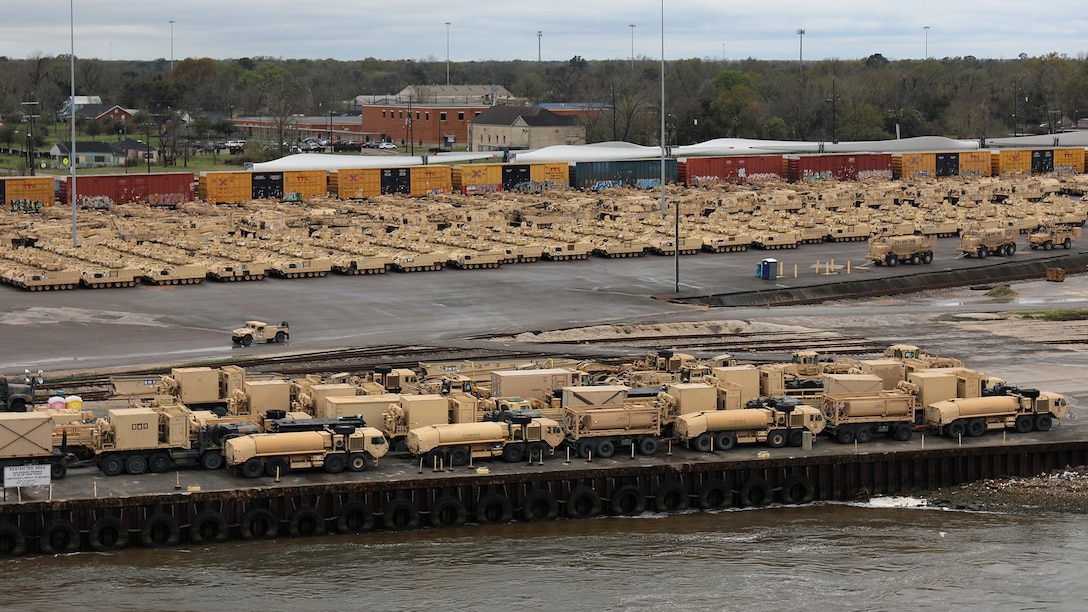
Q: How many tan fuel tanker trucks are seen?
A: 4